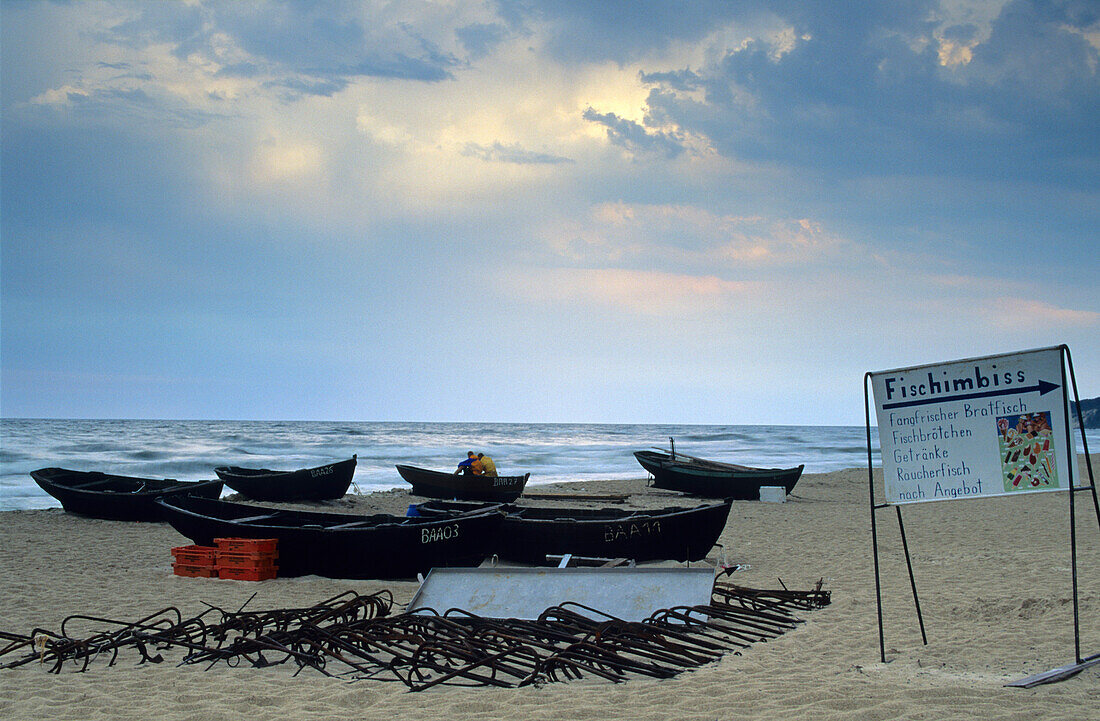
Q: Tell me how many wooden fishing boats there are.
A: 6